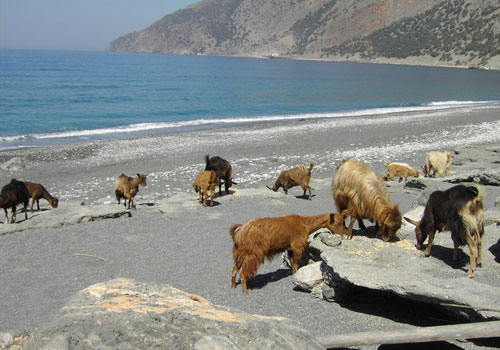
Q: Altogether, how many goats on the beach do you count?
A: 11